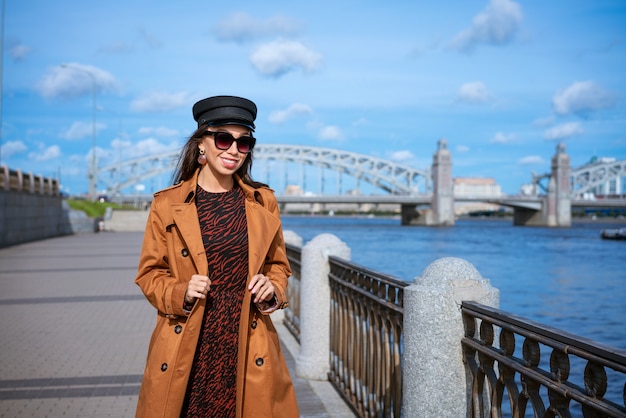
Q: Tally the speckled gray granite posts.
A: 3